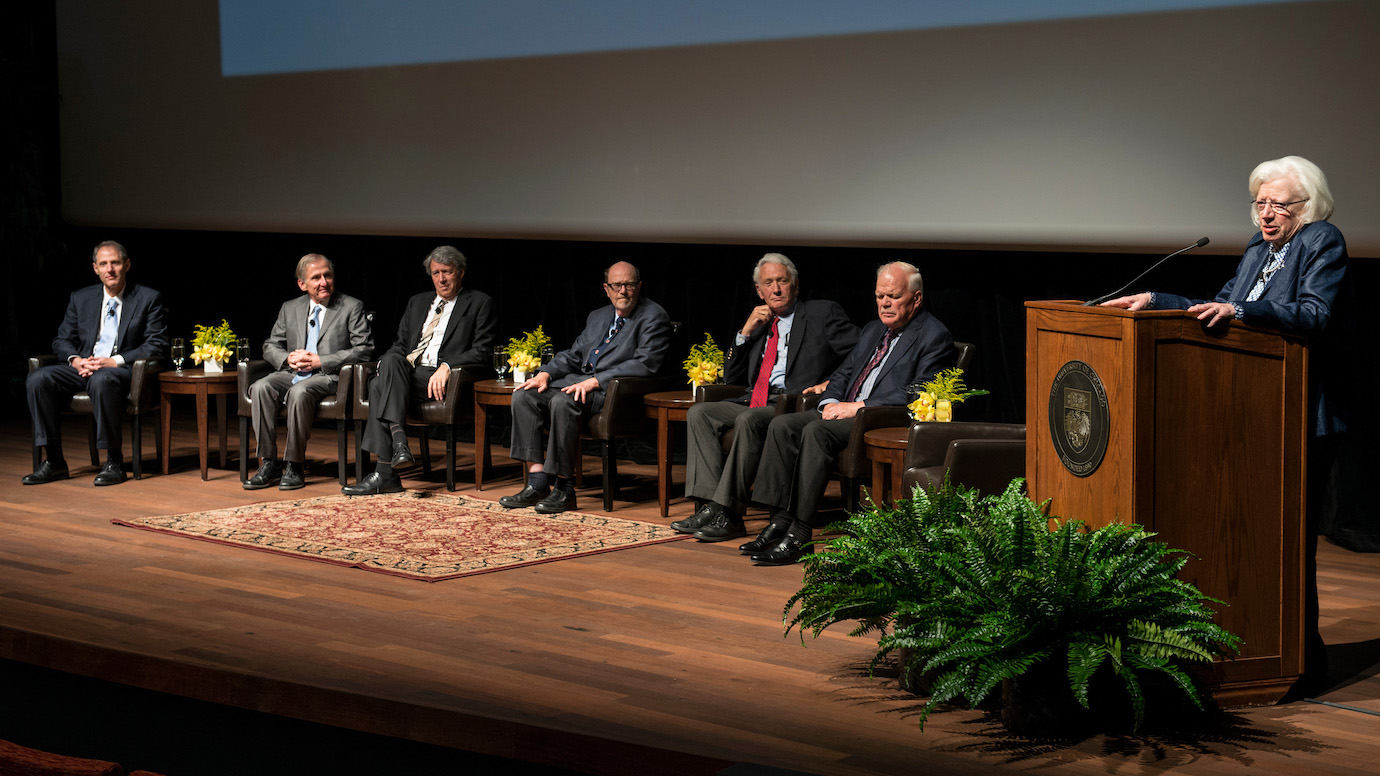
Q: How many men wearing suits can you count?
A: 6